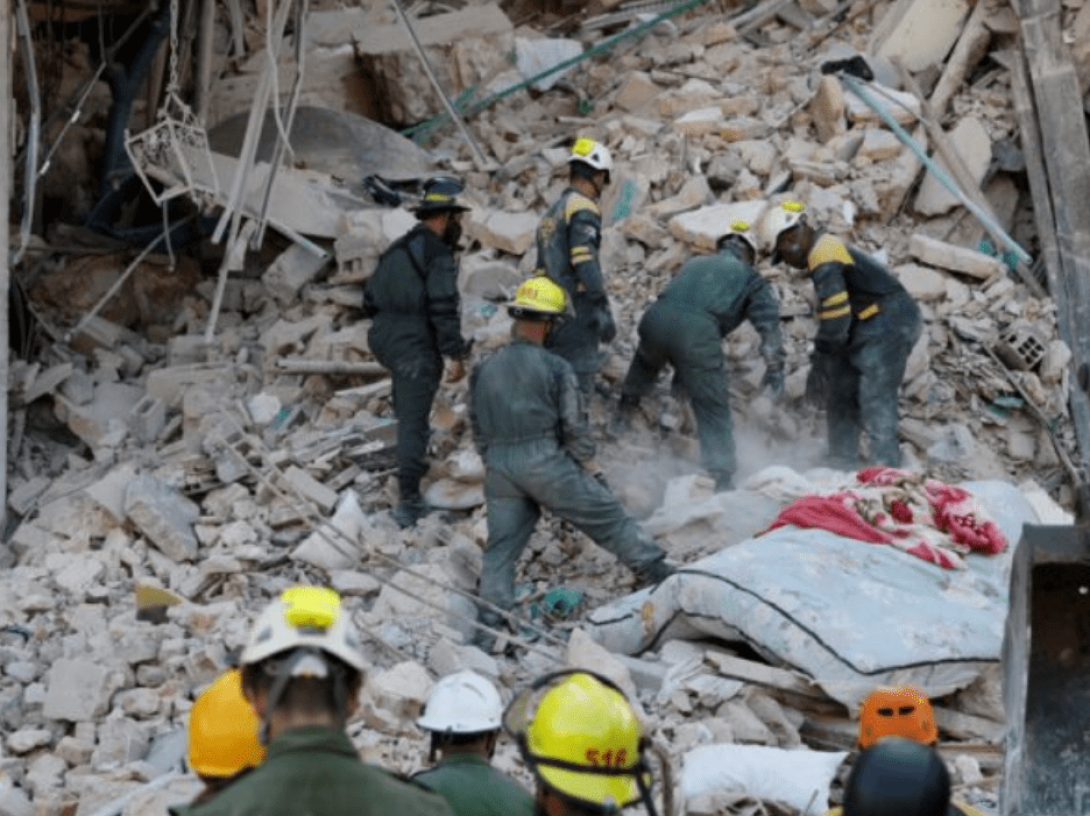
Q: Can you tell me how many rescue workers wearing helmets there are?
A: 11